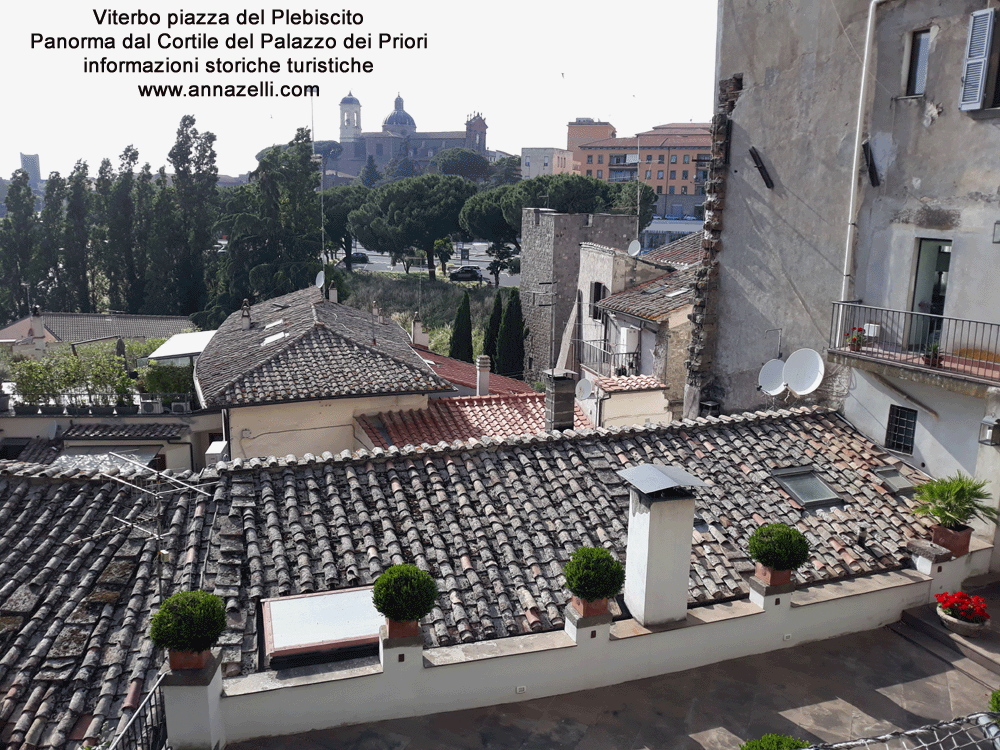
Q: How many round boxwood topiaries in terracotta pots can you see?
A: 4